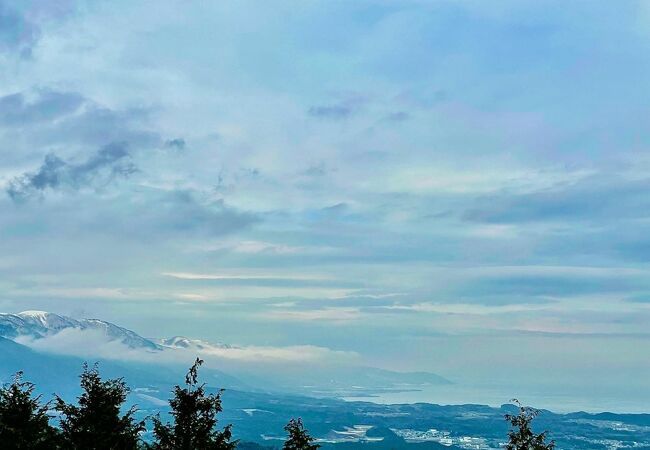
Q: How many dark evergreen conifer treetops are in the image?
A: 5